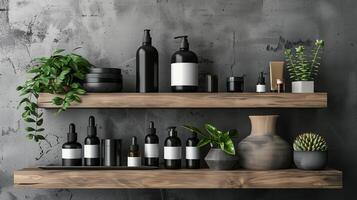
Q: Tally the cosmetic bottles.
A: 9